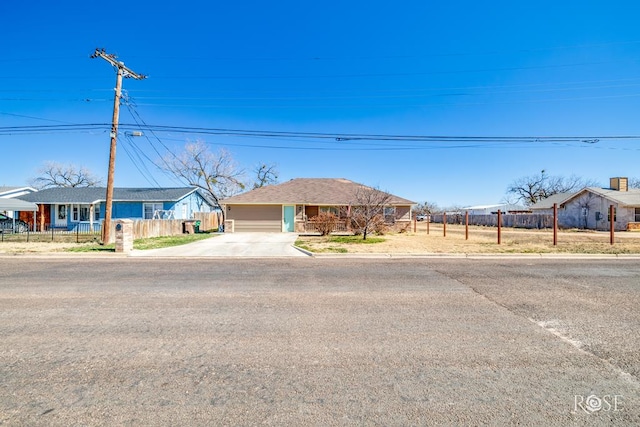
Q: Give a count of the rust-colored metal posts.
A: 7